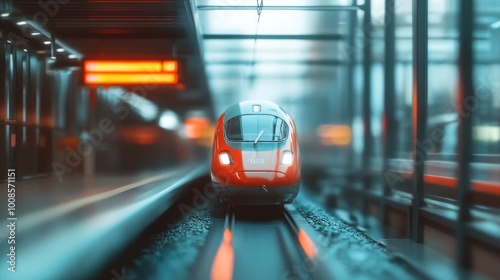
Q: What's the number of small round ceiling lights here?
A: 6